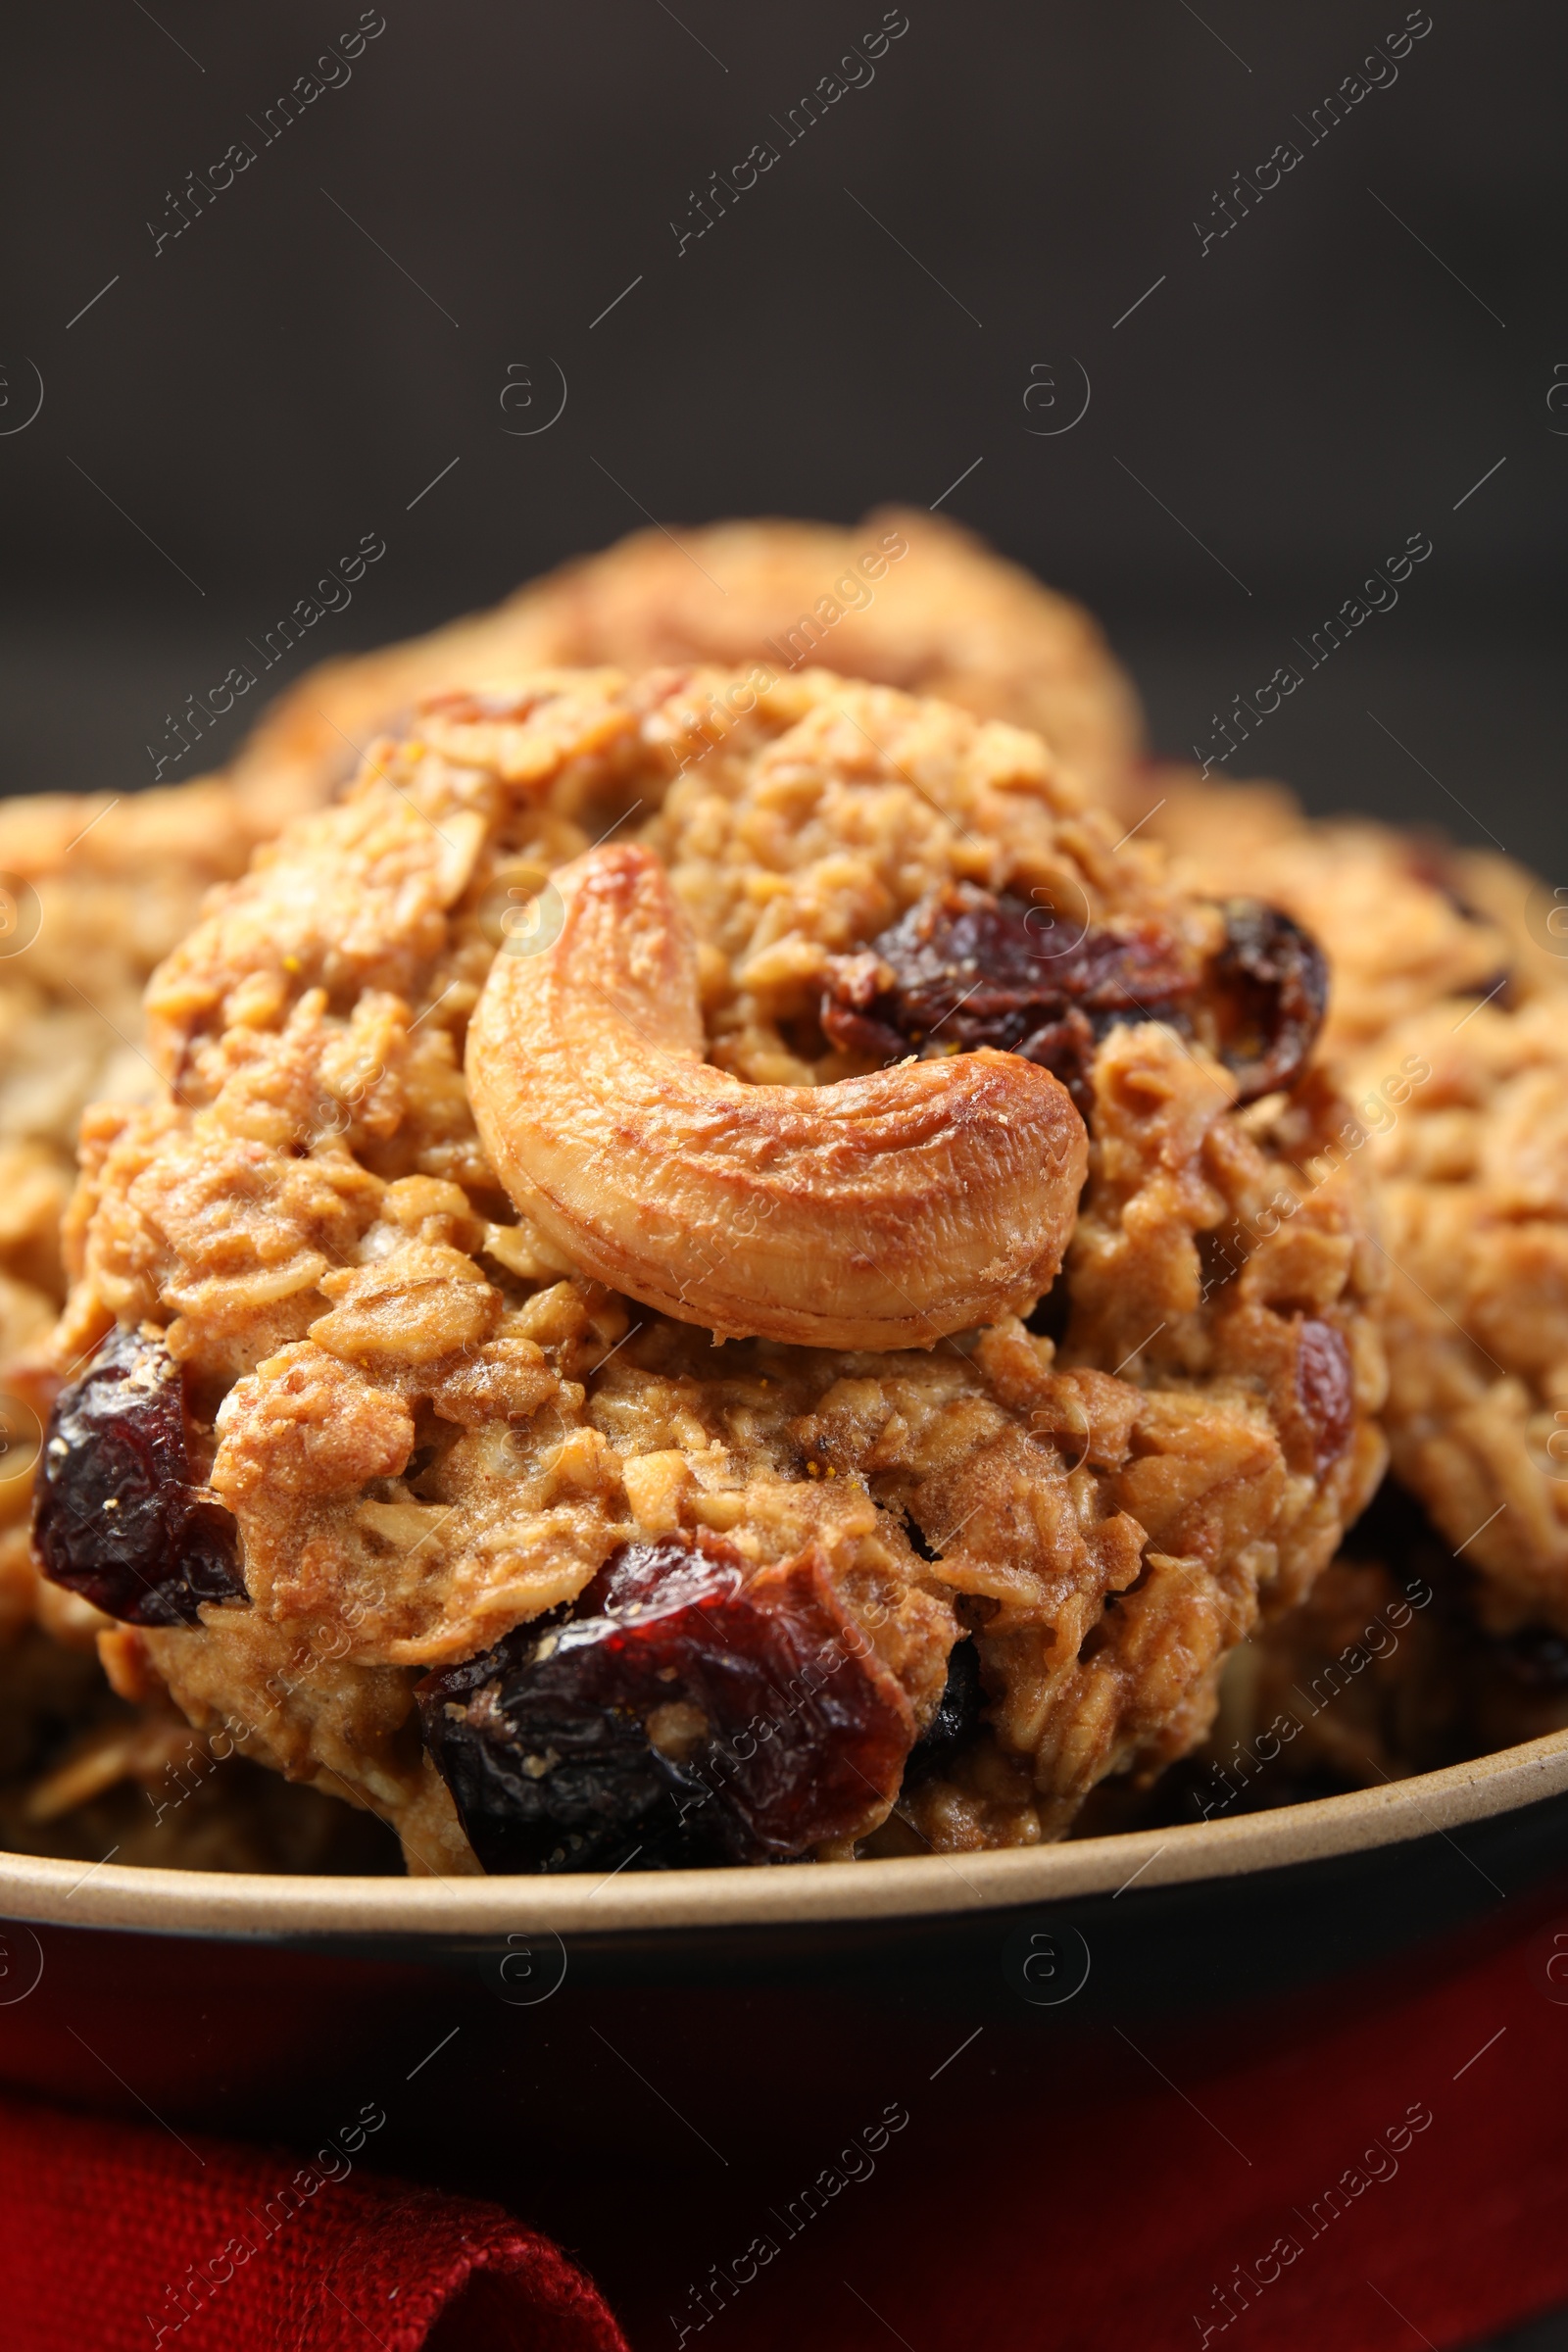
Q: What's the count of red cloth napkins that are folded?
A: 1